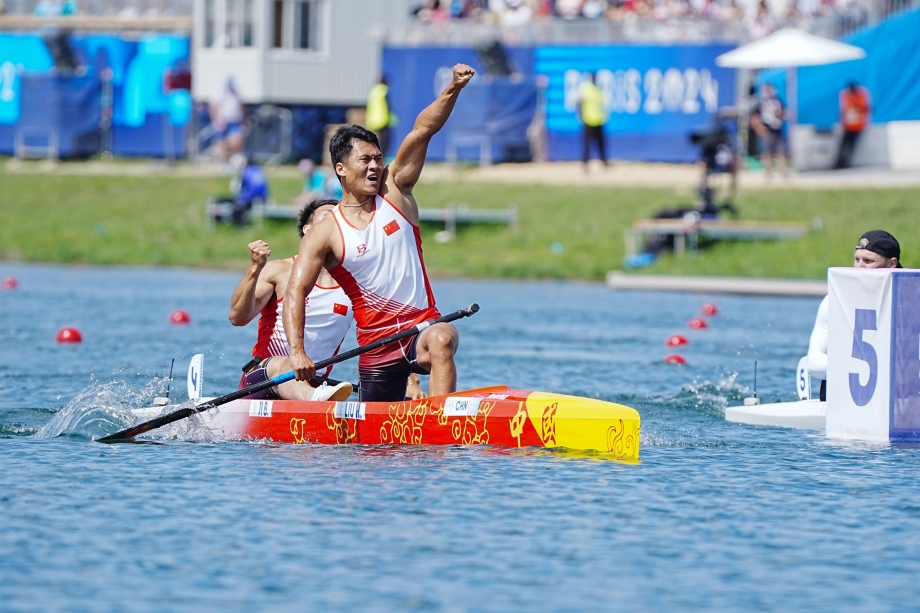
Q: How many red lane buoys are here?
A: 7